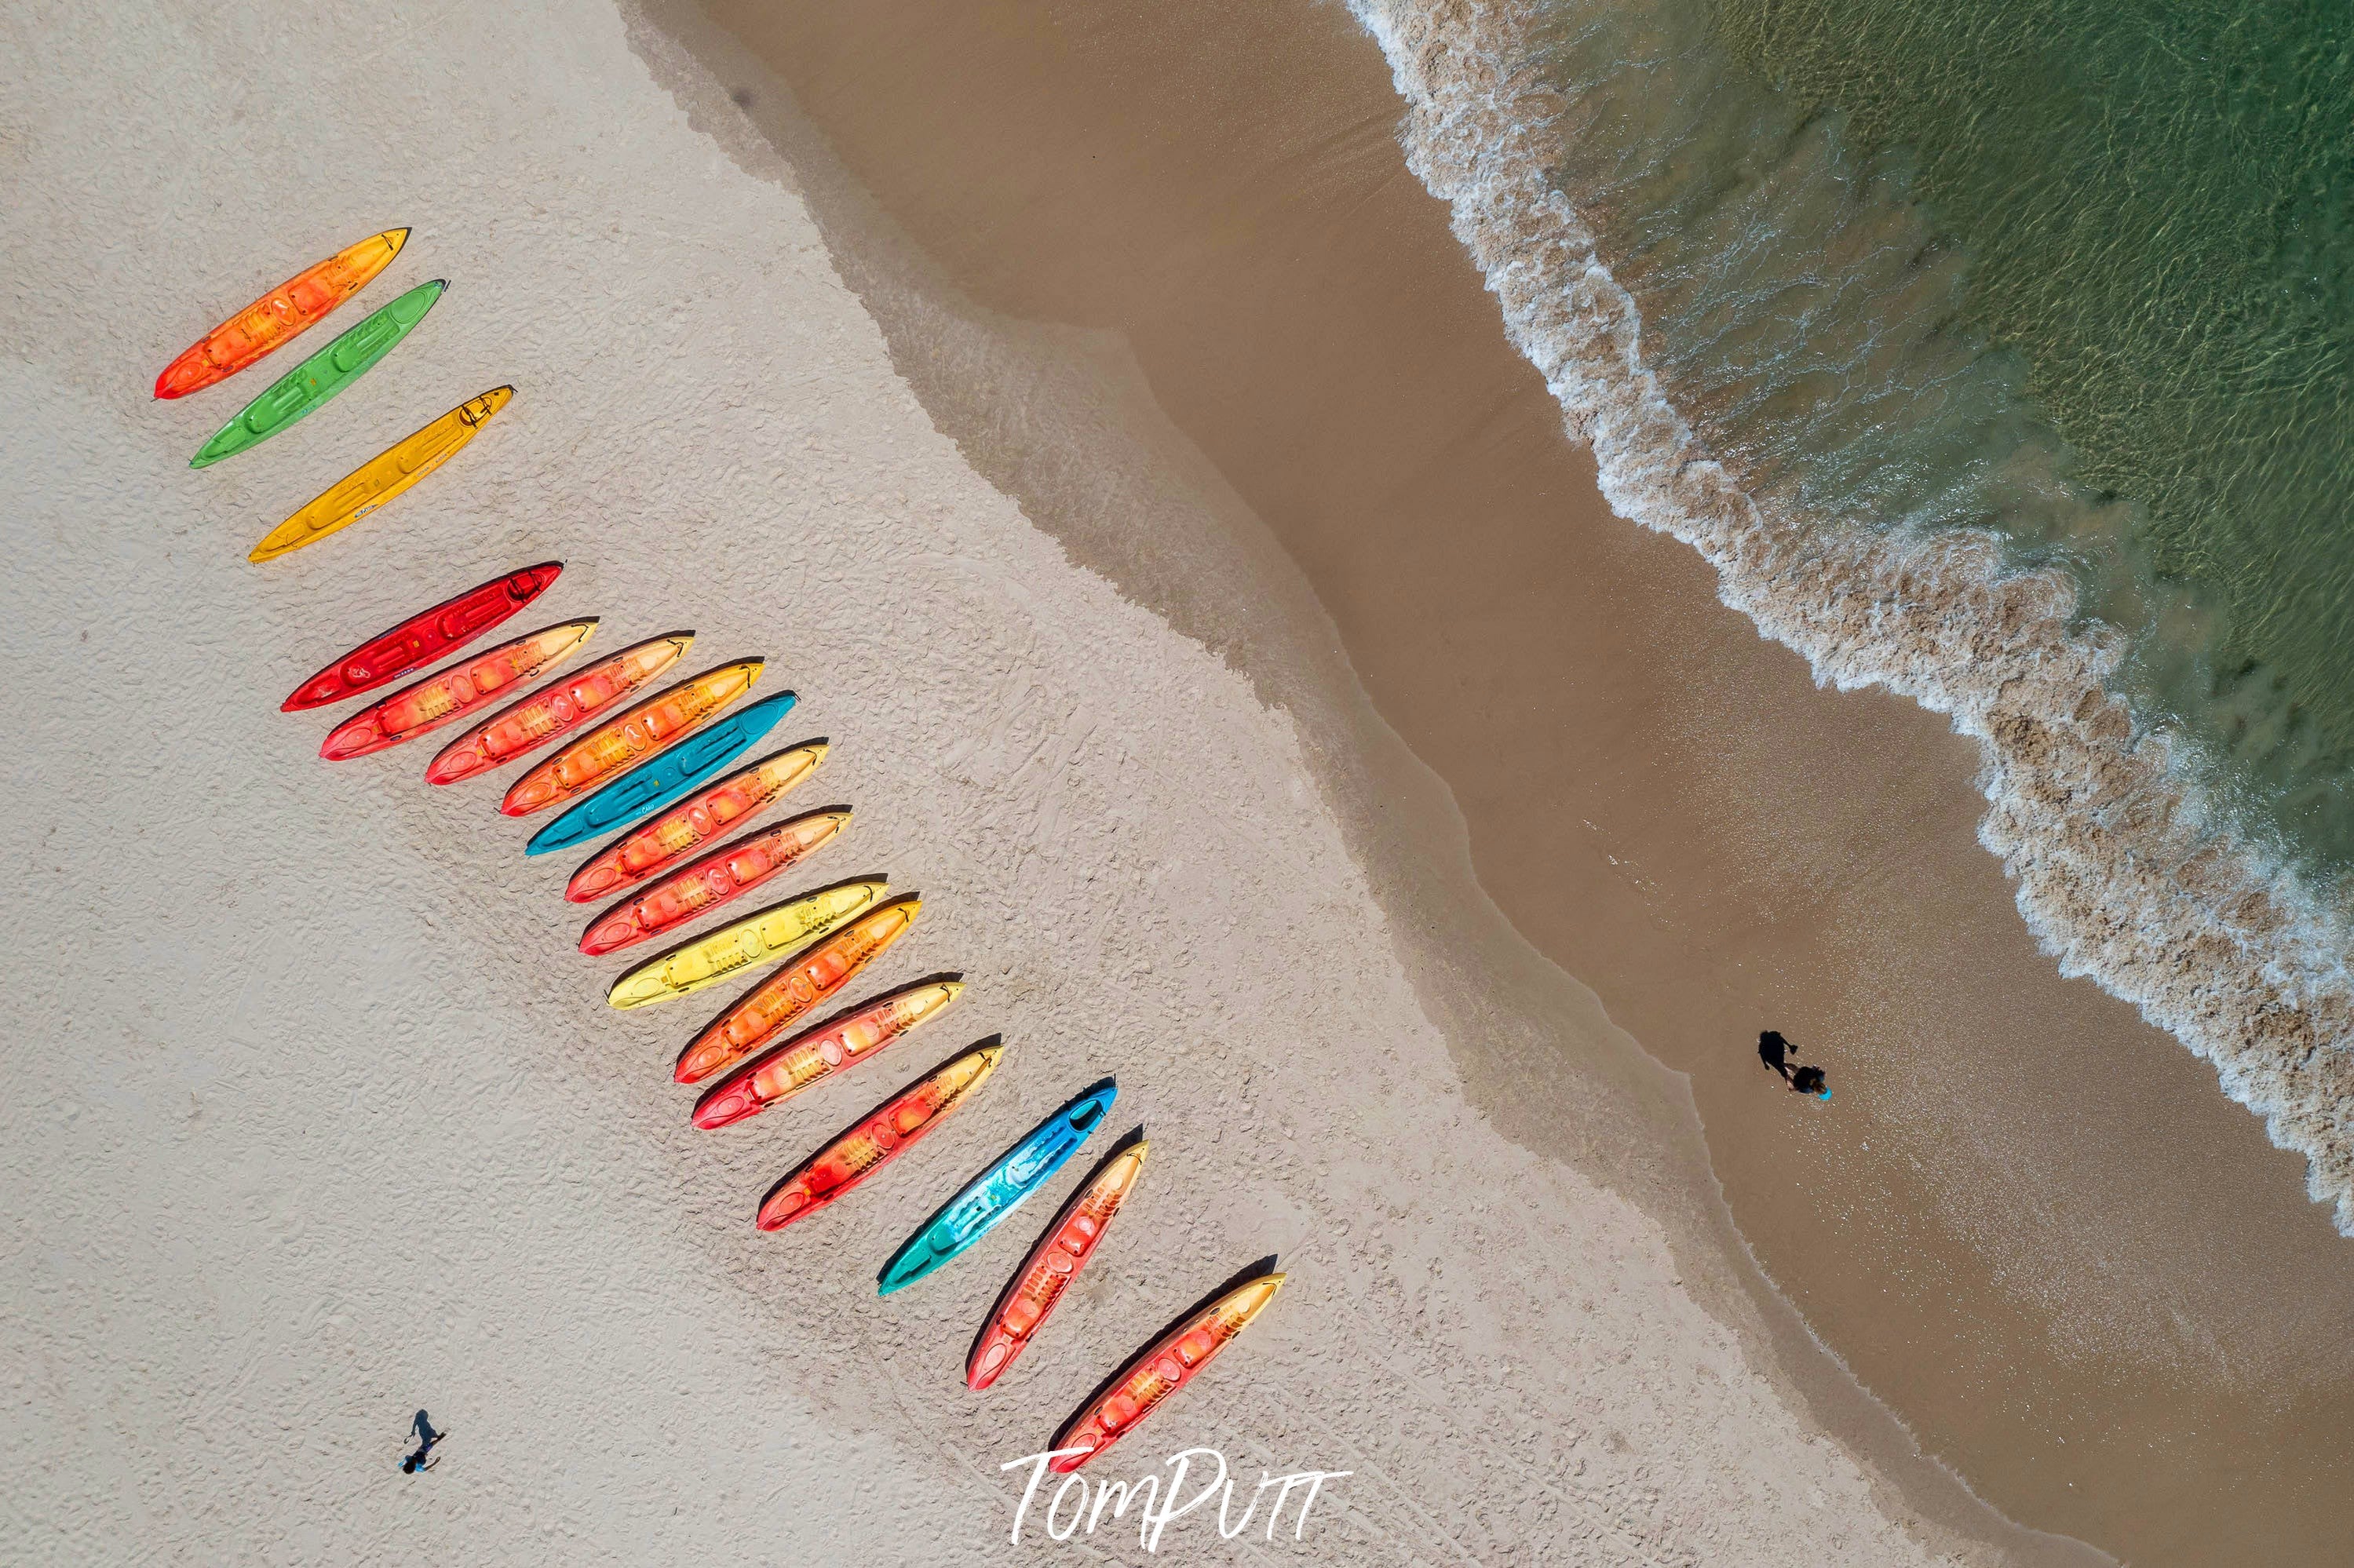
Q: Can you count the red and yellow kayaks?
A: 11